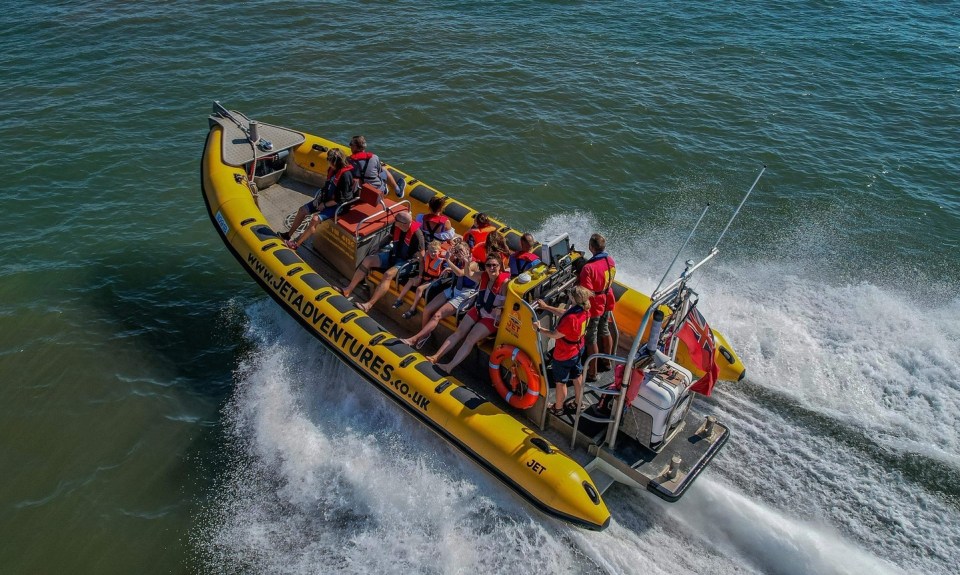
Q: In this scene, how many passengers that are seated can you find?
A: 10